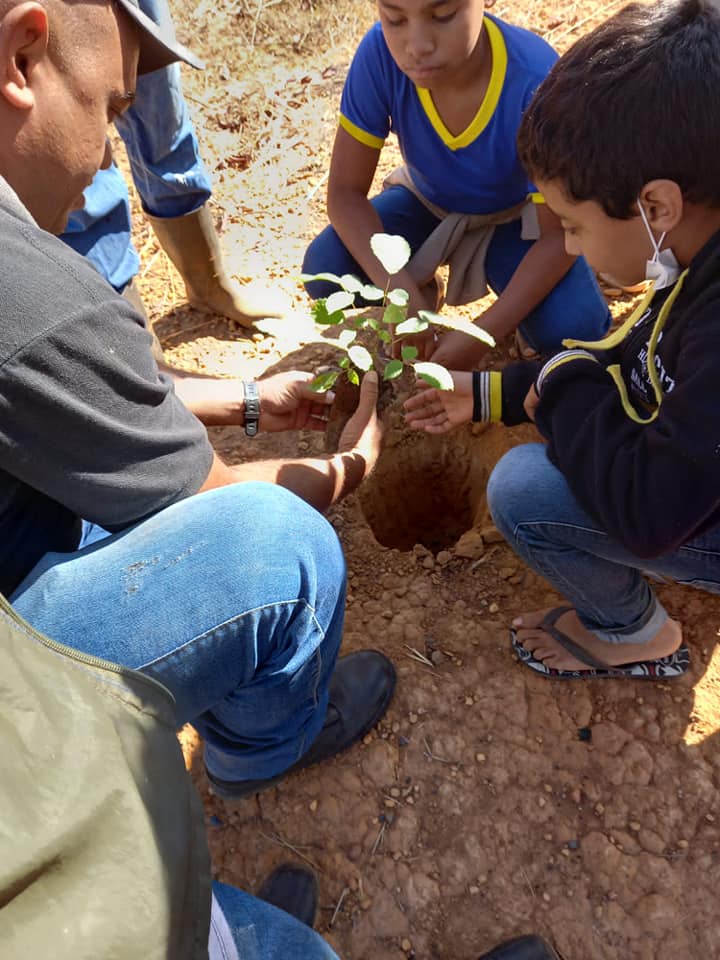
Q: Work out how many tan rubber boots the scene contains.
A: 2